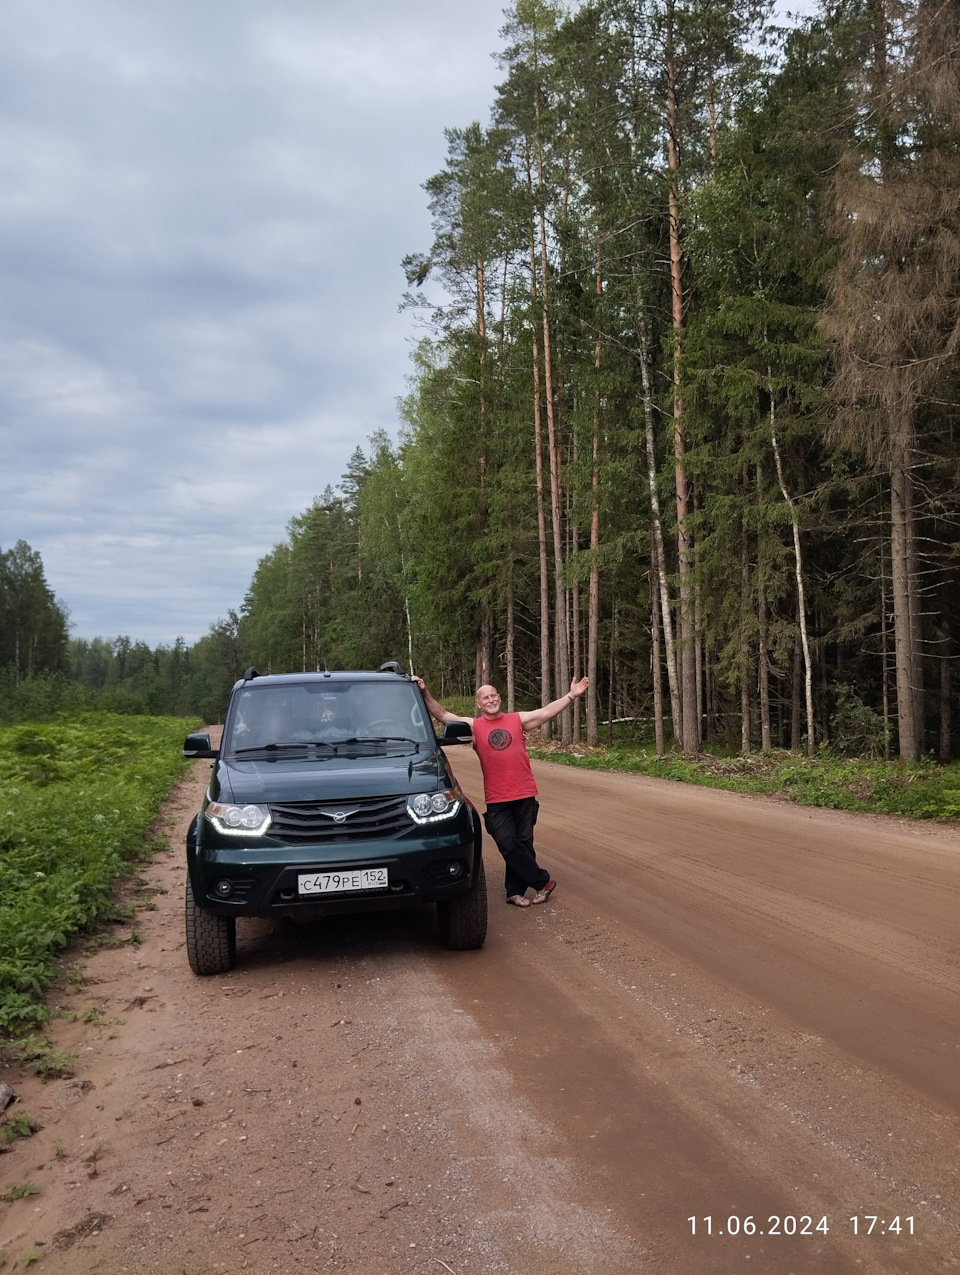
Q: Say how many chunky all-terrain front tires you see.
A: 2